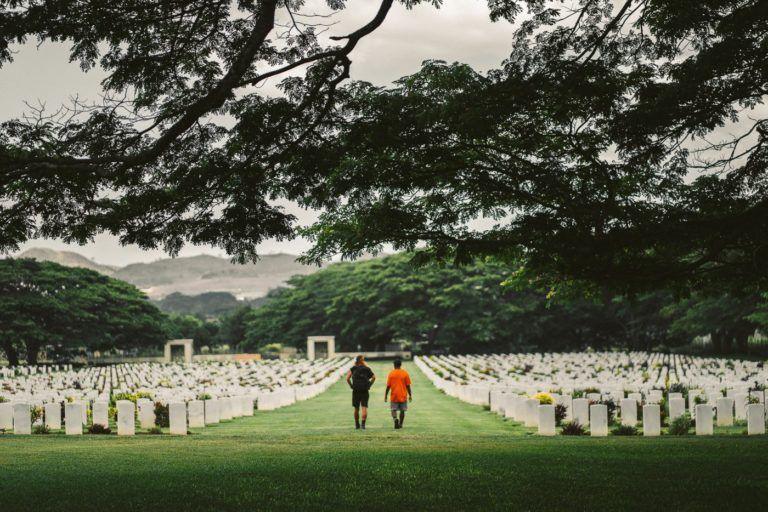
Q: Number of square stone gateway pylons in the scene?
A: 2